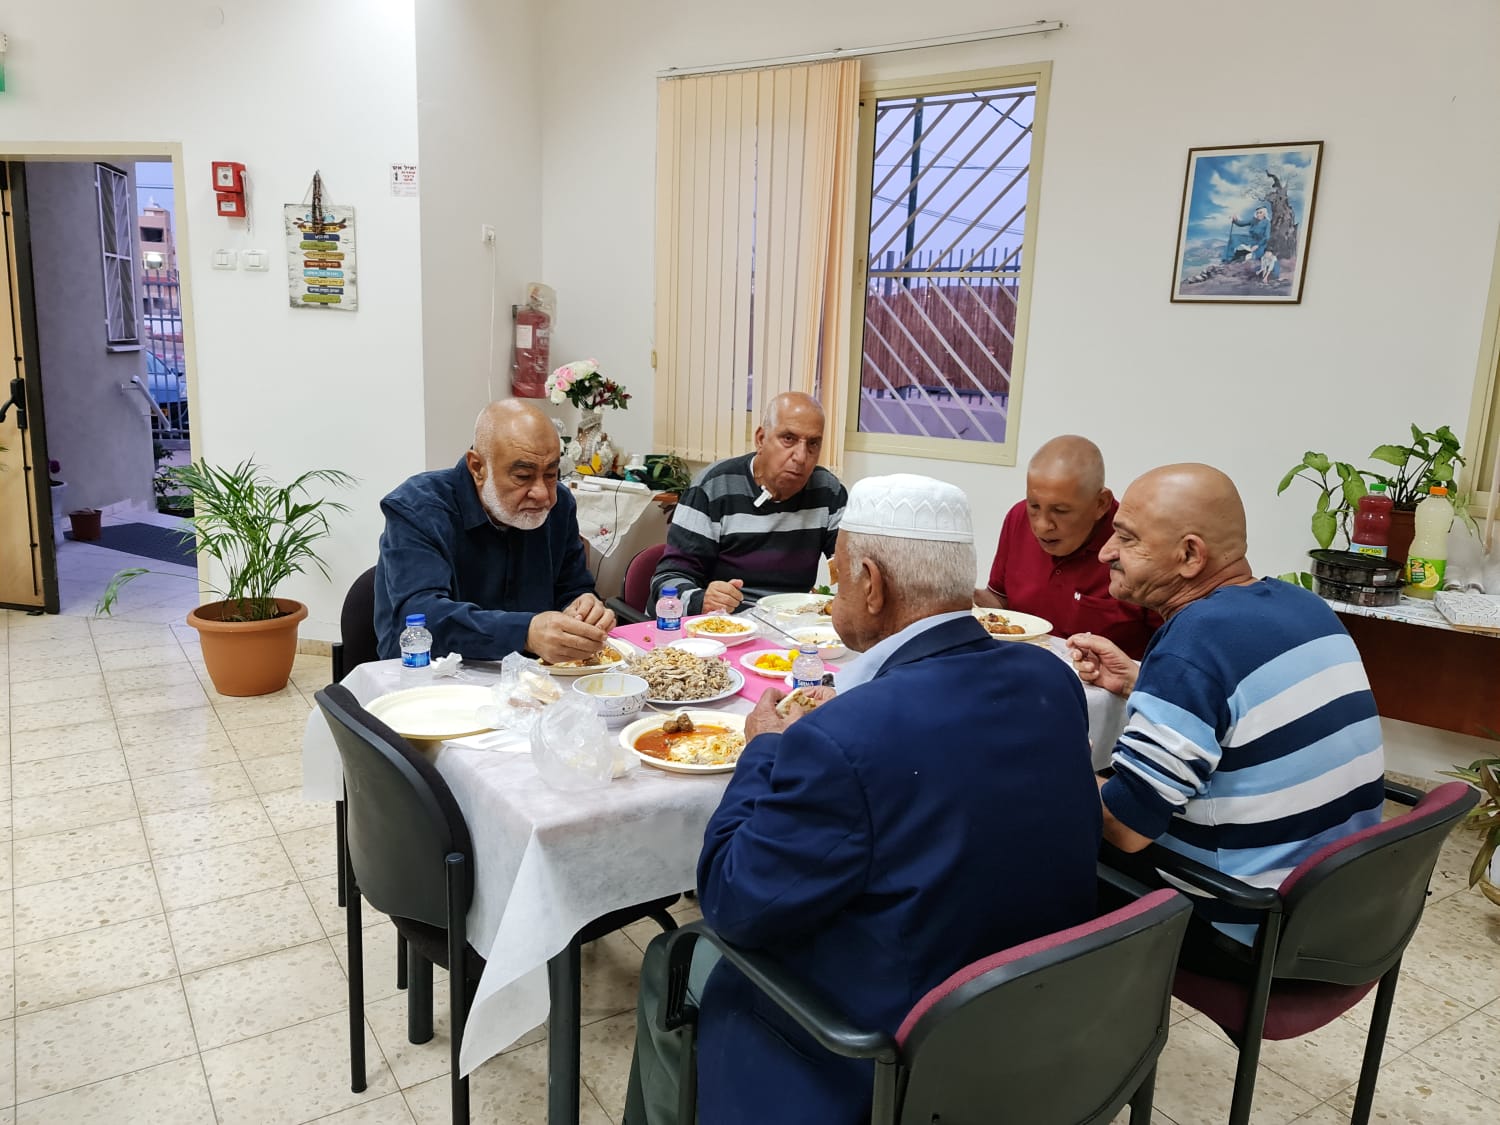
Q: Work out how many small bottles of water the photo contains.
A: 3